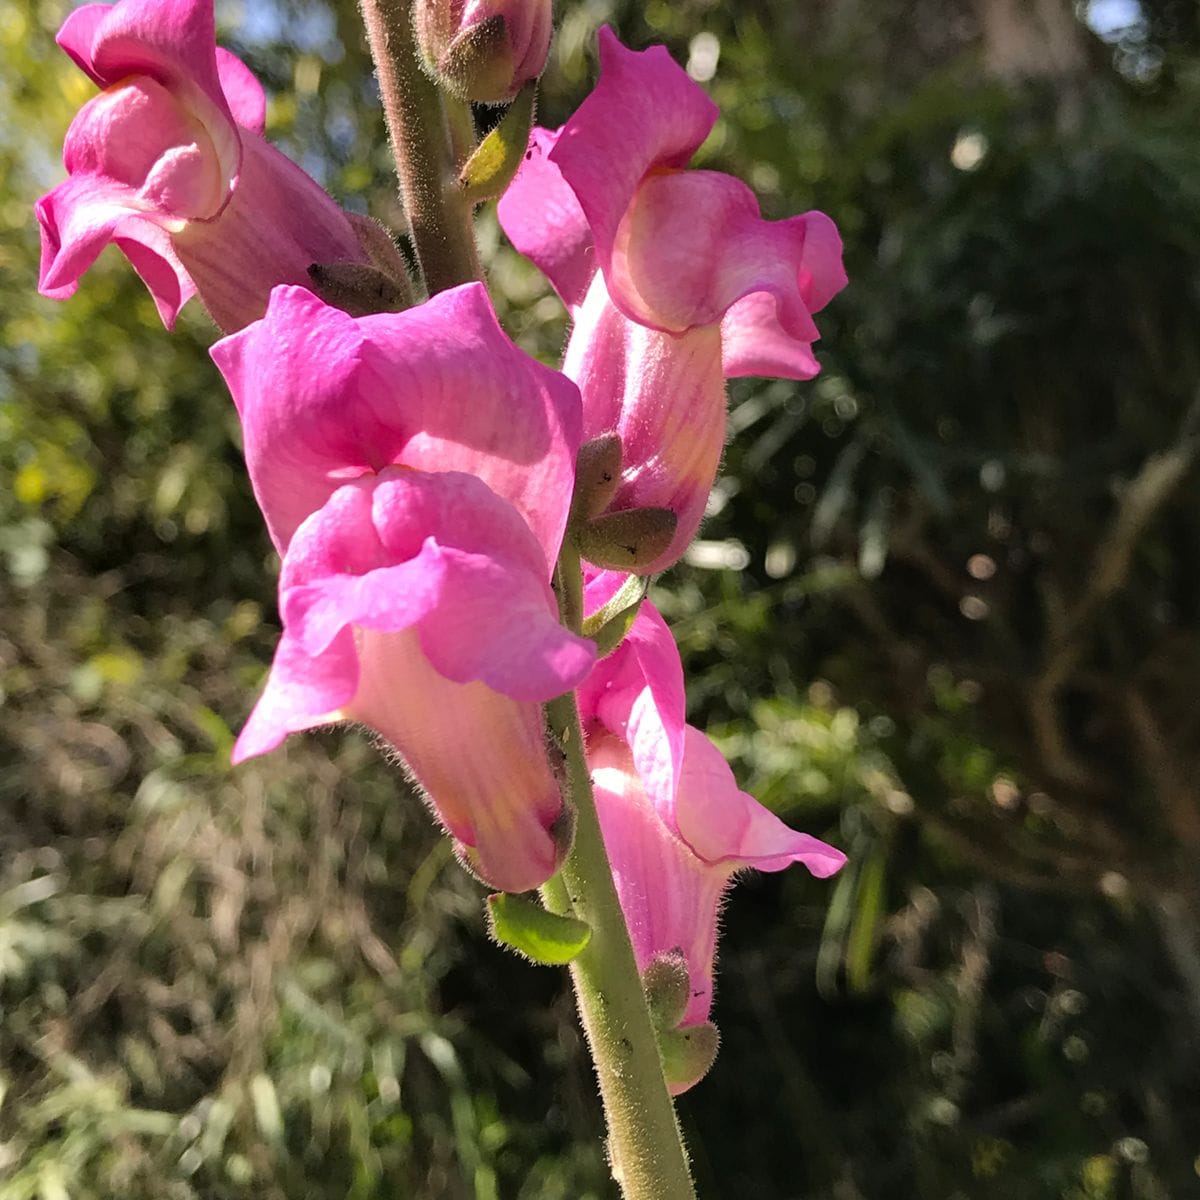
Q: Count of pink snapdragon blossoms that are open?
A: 4